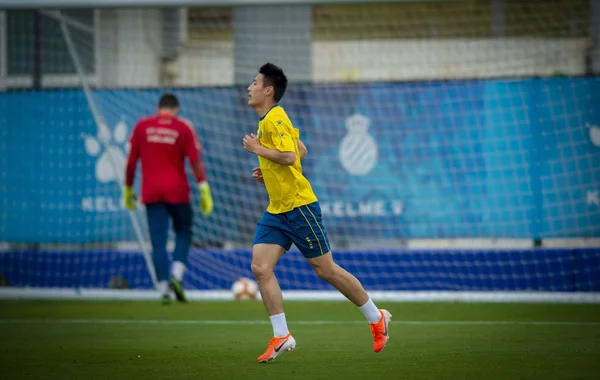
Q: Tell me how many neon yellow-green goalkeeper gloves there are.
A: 2